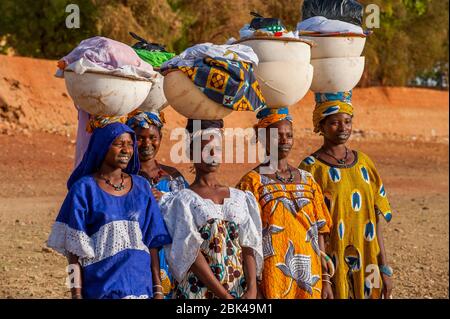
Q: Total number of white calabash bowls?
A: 7